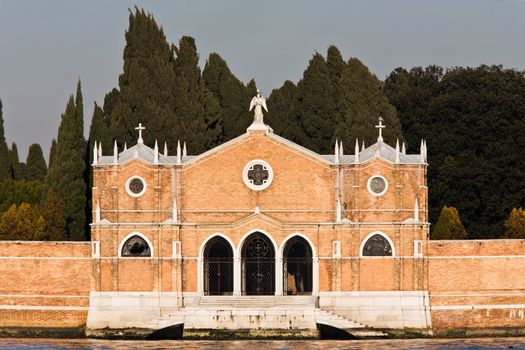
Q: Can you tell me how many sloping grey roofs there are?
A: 2